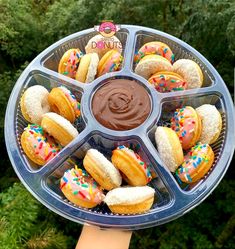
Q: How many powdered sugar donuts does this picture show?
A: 10